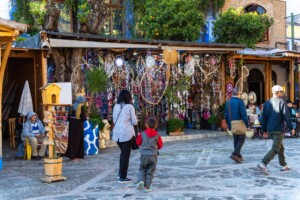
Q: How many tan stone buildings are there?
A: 1